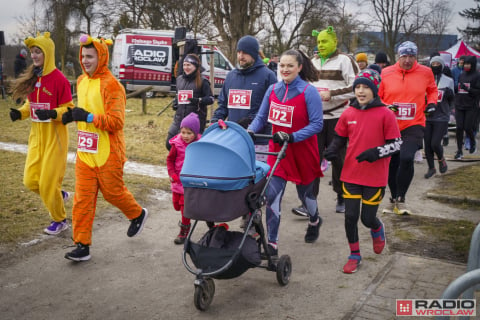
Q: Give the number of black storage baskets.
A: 1